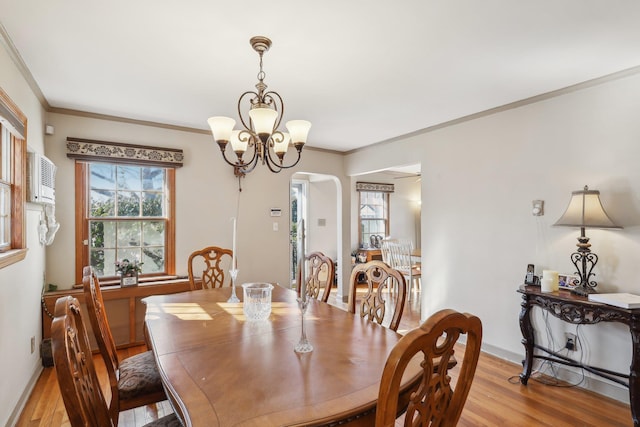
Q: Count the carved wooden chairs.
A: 6